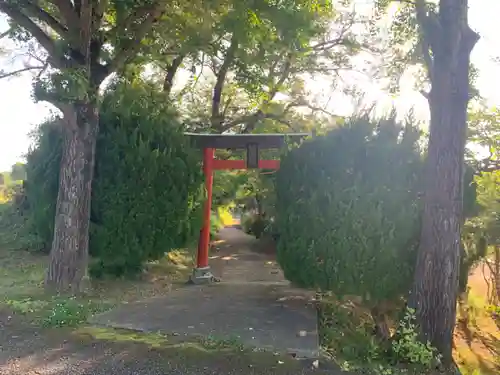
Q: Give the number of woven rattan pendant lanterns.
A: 0